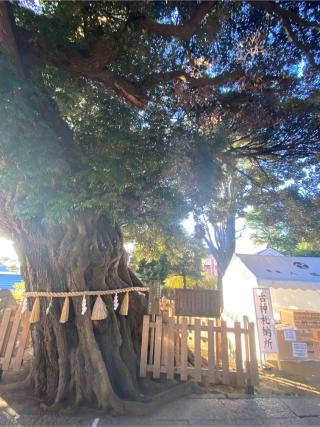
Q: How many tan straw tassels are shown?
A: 4